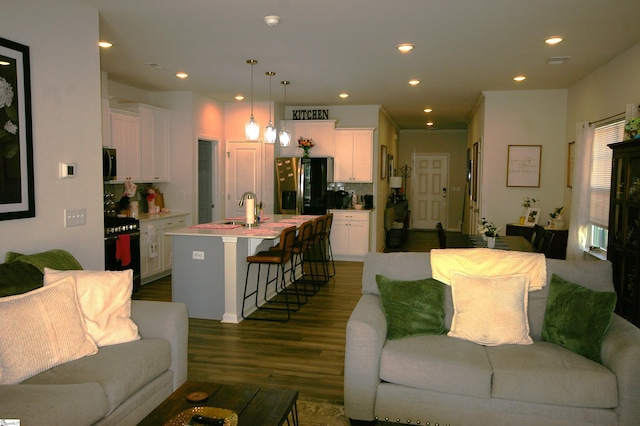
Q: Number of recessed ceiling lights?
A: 10